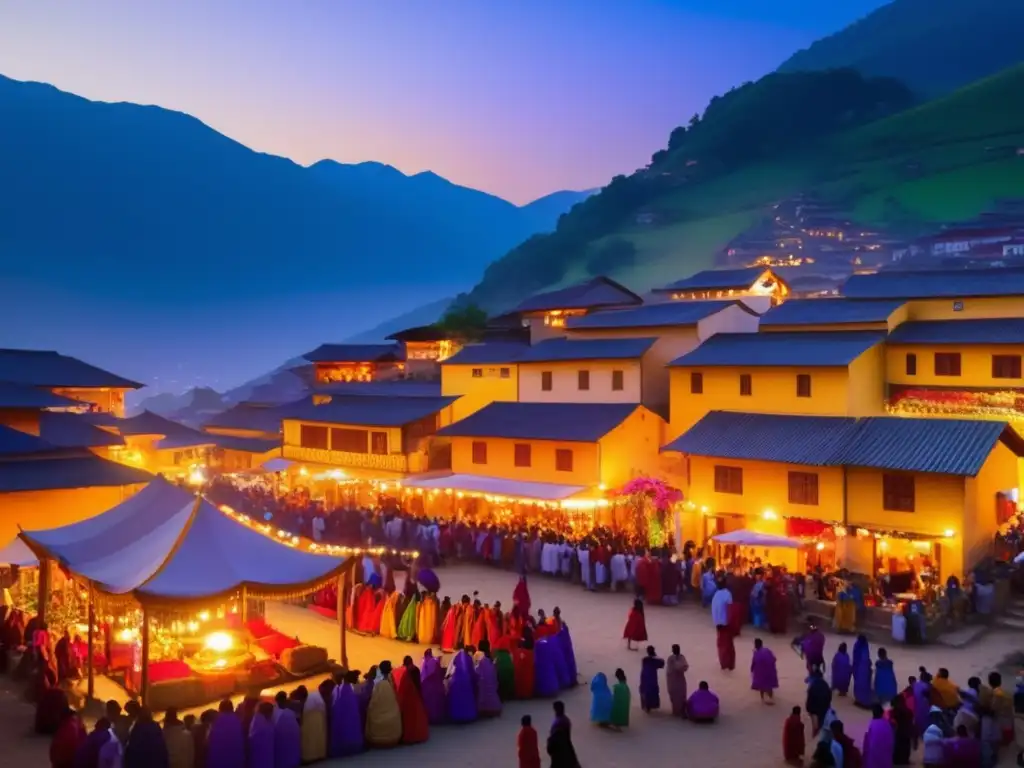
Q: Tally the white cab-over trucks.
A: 0